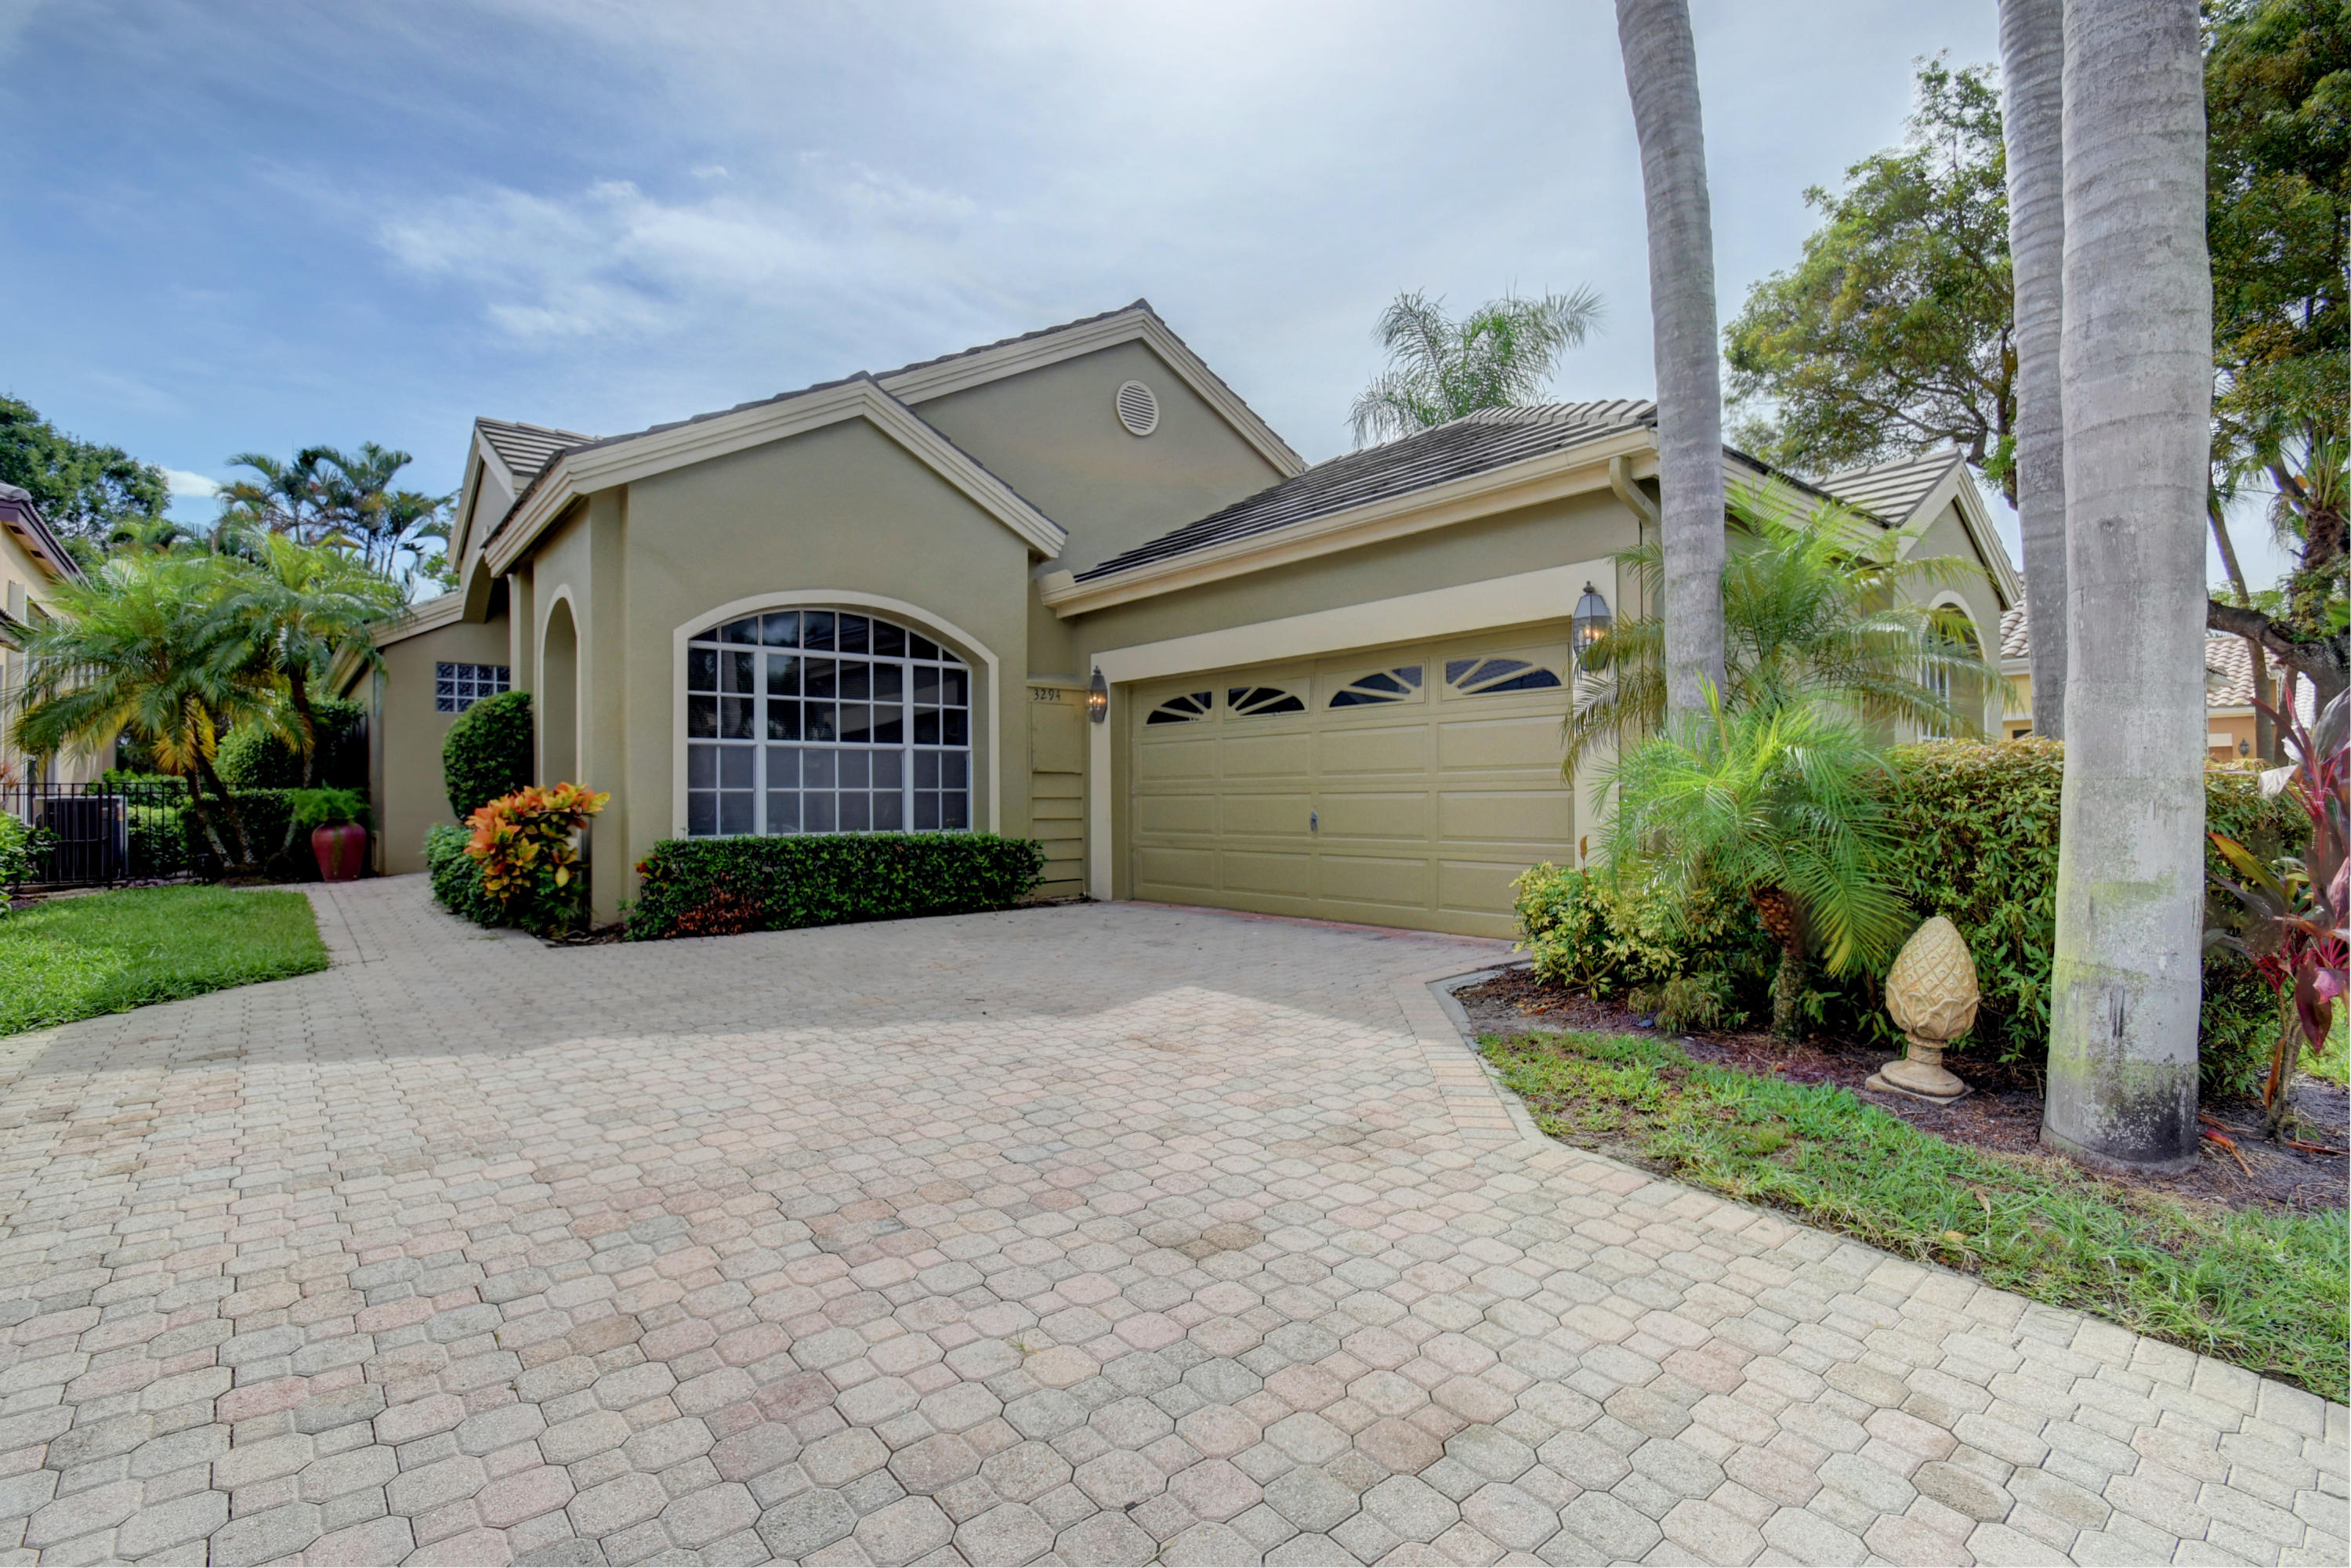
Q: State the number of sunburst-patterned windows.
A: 4